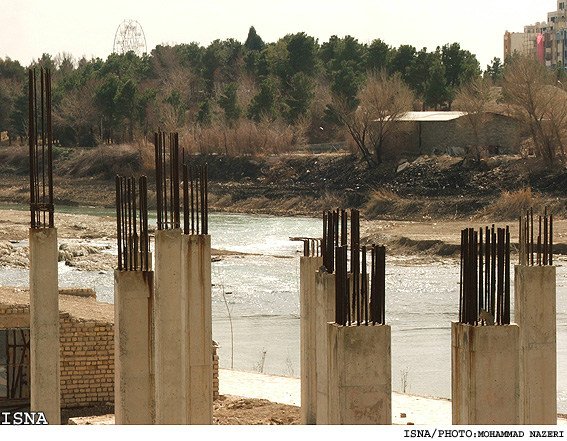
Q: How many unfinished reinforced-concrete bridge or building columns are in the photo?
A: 9